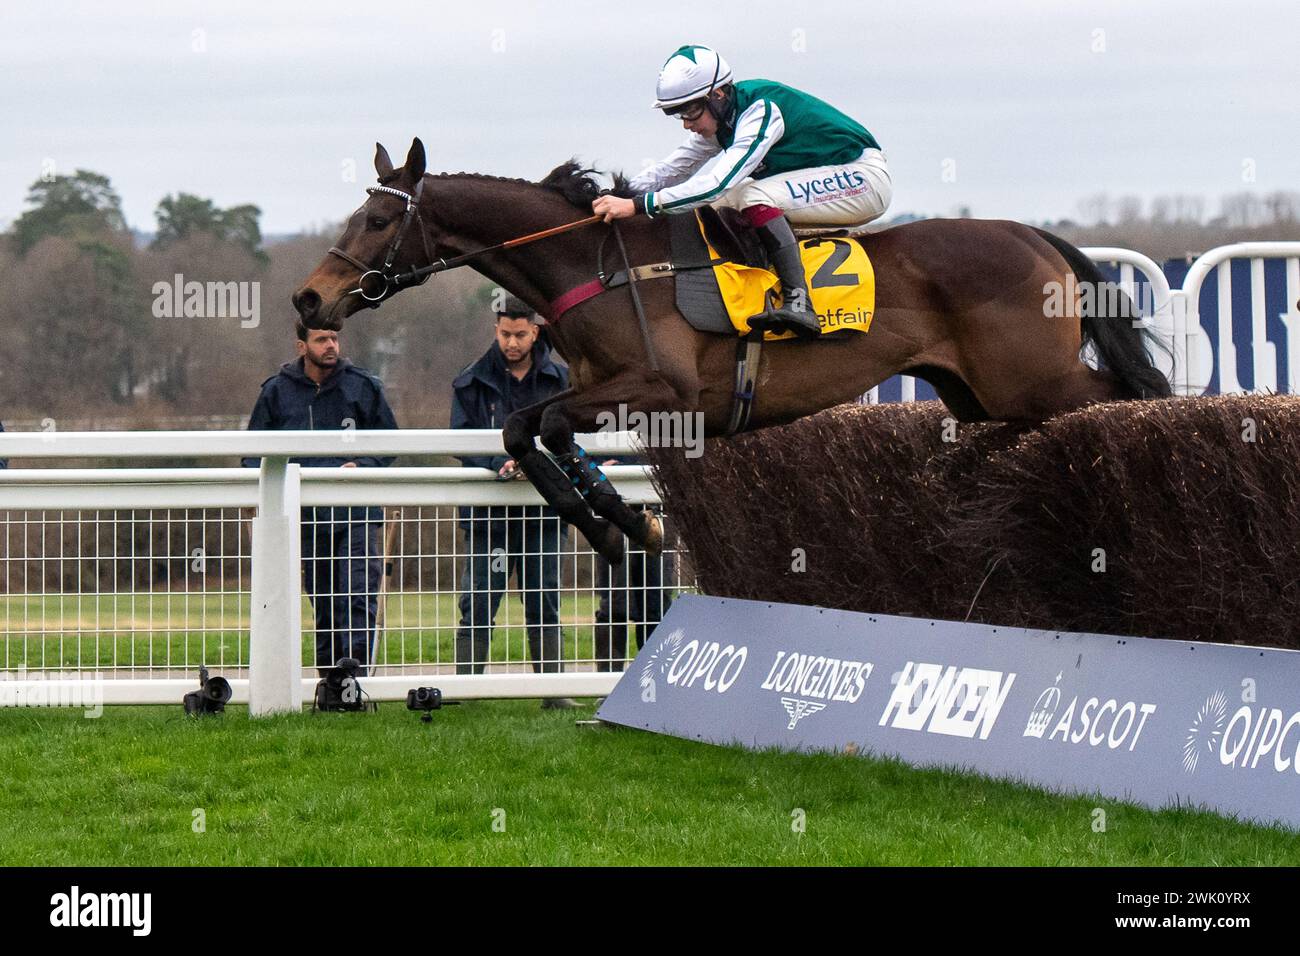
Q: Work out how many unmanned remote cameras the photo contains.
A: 3